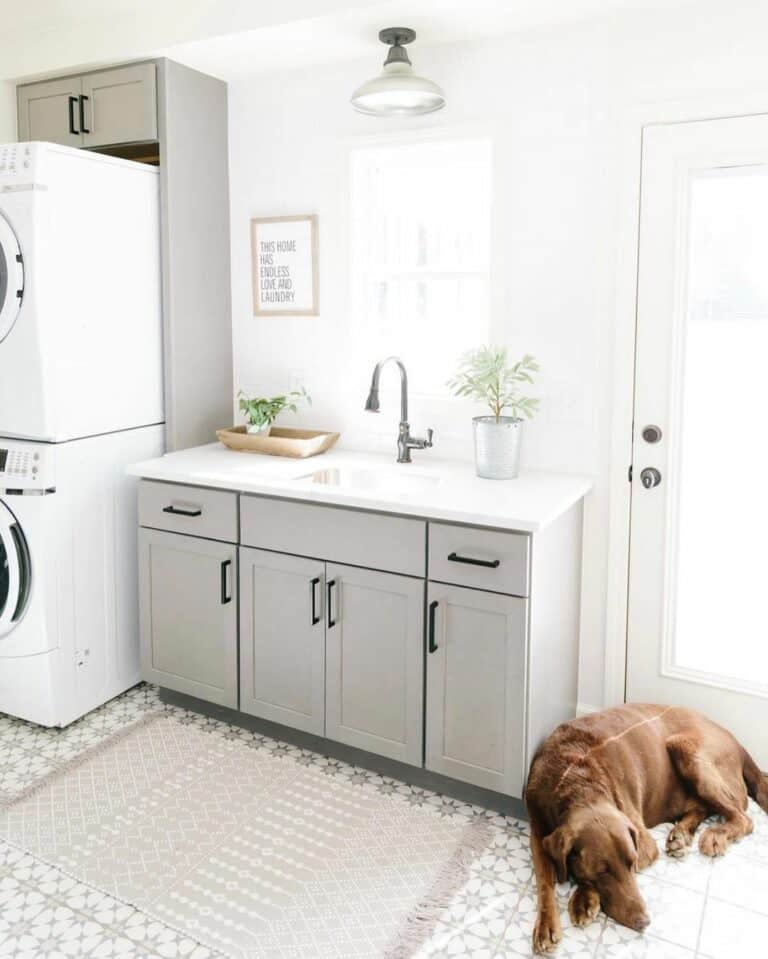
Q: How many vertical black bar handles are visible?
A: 6